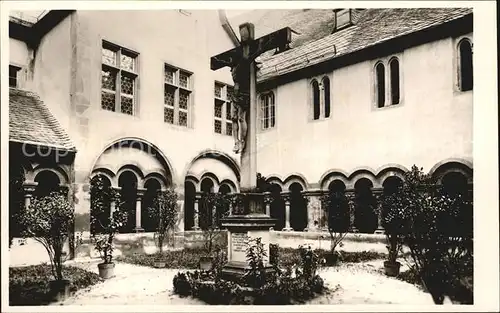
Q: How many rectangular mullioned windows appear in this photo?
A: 3